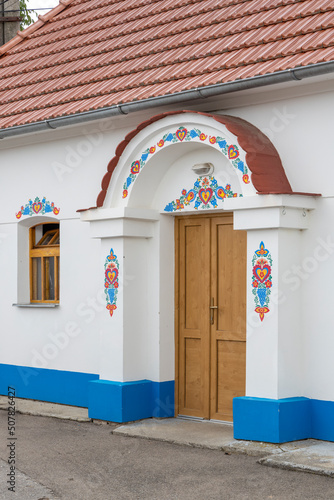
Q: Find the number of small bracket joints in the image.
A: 4